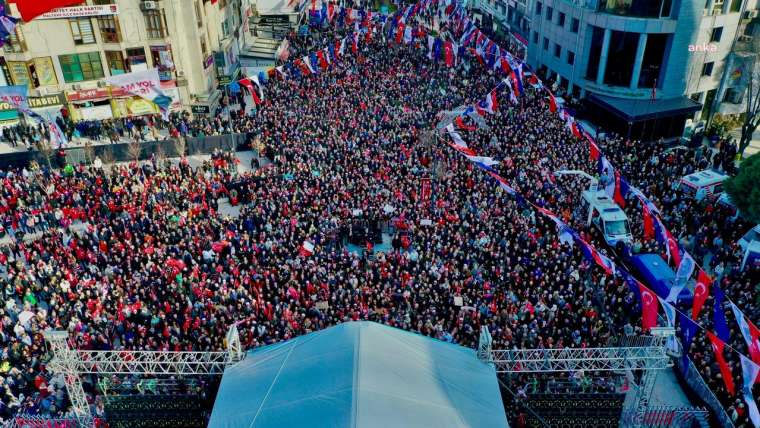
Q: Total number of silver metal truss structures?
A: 2